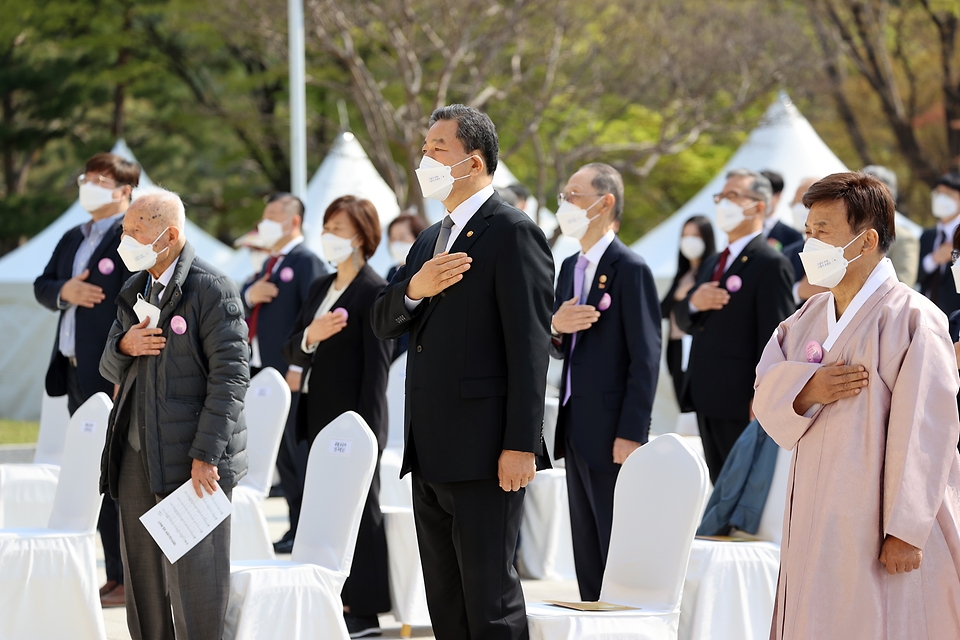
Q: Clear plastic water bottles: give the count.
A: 0